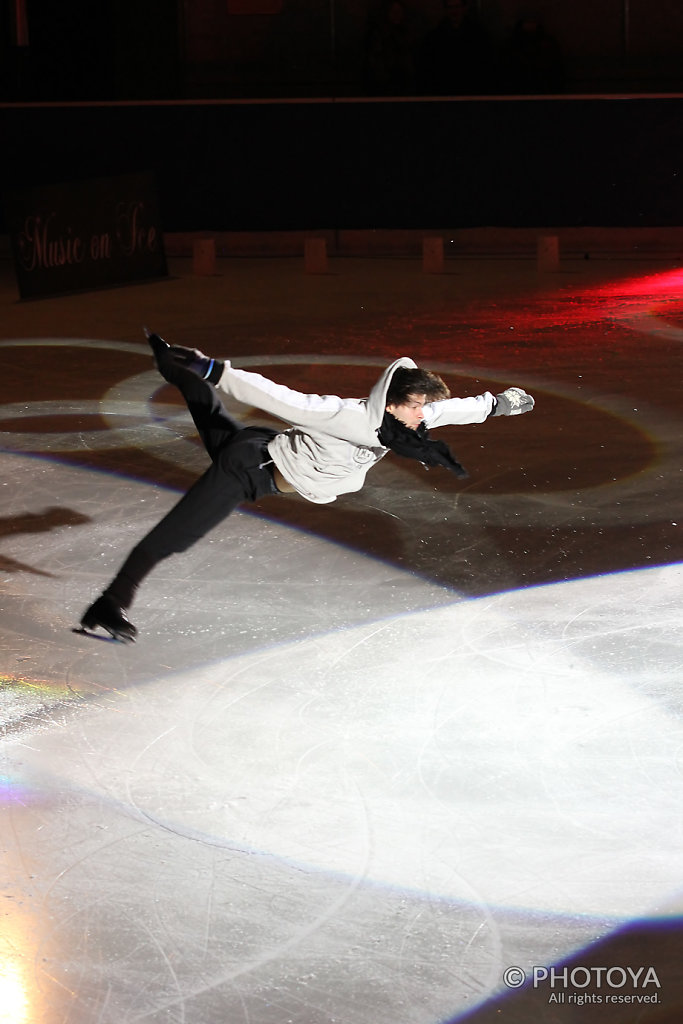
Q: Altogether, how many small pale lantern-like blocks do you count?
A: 4